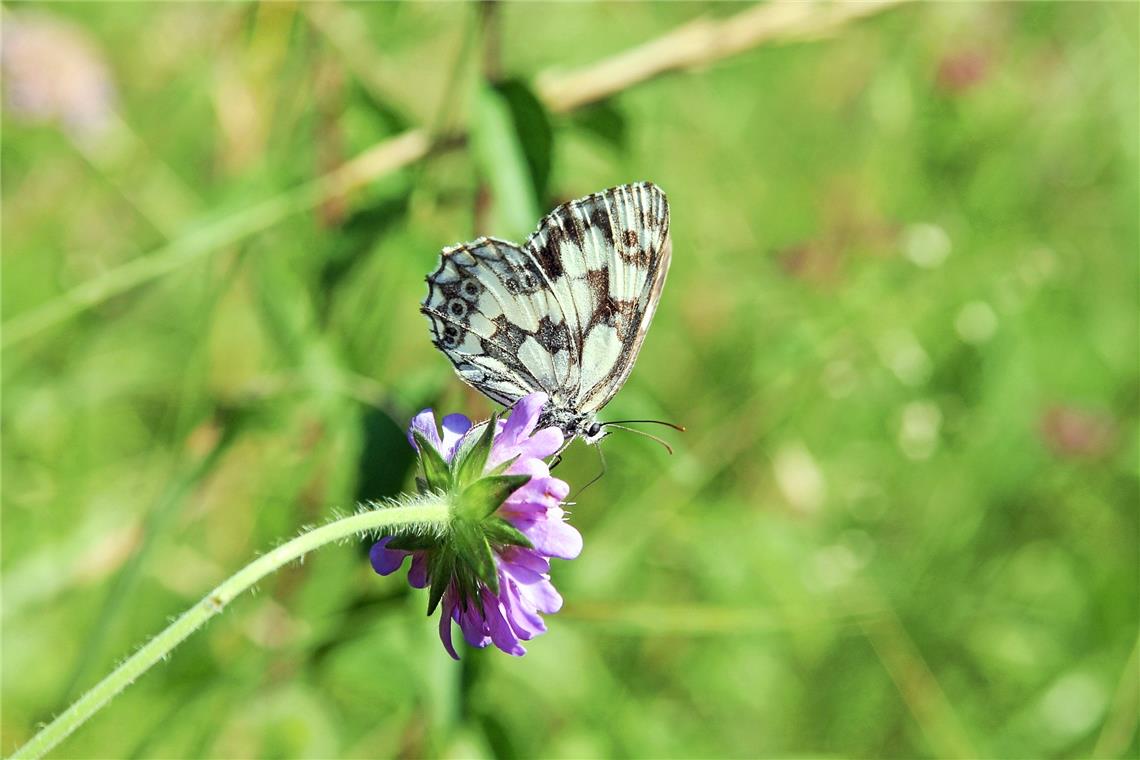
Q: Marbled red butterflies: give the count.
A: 0